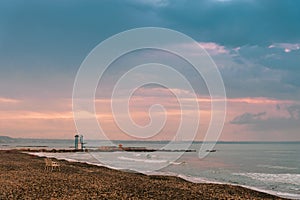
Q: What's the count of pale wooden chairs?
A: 1